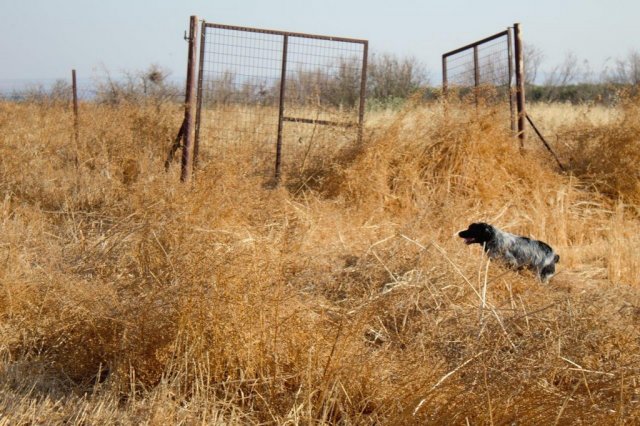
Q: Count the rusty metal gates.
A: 2